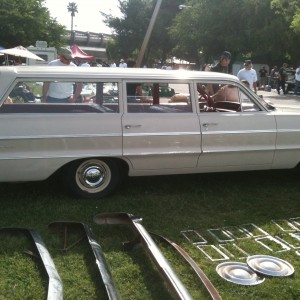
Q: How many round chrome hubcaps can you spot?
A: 3